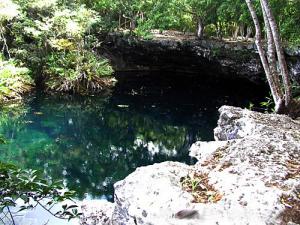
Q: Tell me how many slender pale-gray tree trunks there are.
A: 3